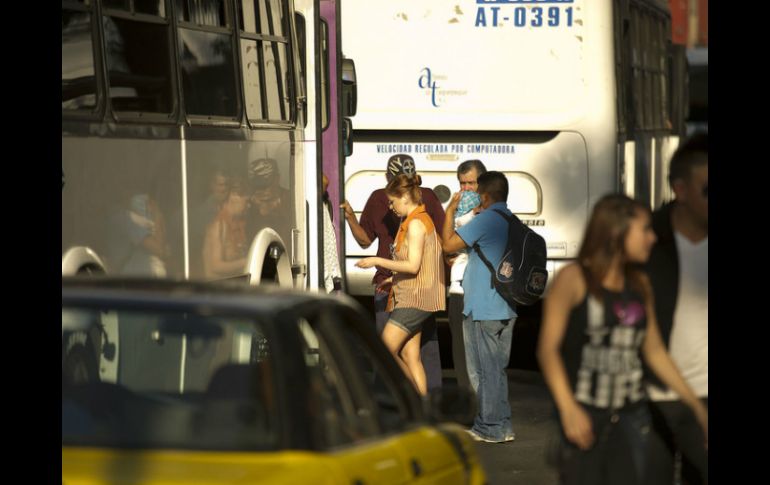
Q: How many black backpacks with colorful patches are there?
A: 1